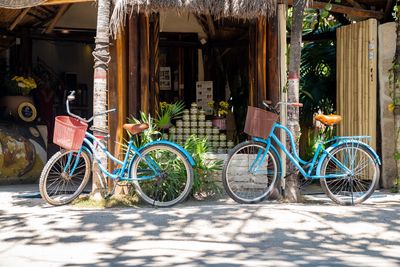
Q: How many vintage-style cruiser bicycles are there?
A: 2